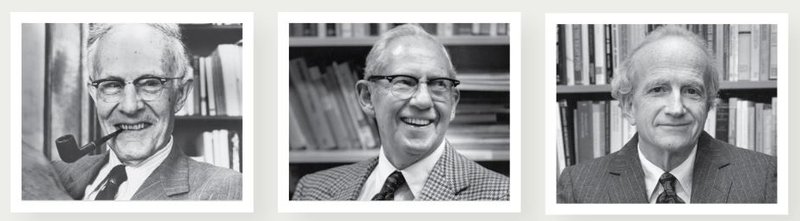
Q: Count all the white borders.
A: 3